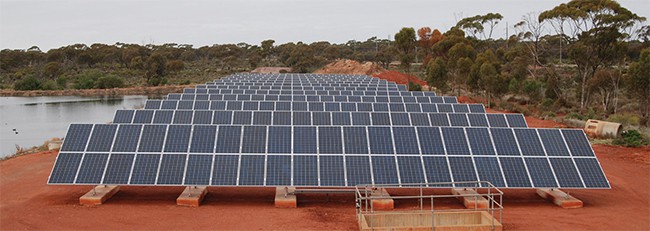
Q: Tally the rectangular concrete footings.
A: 6